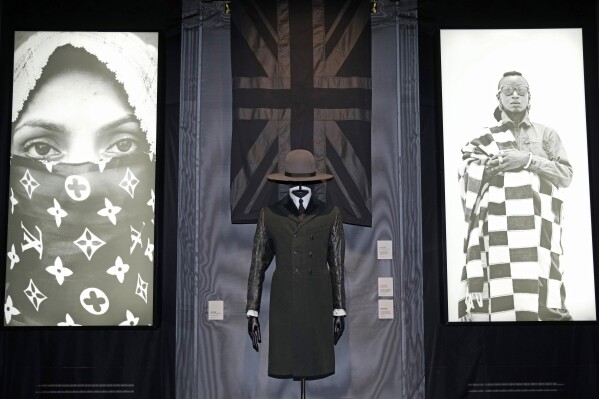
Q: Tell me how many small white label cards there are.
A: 4